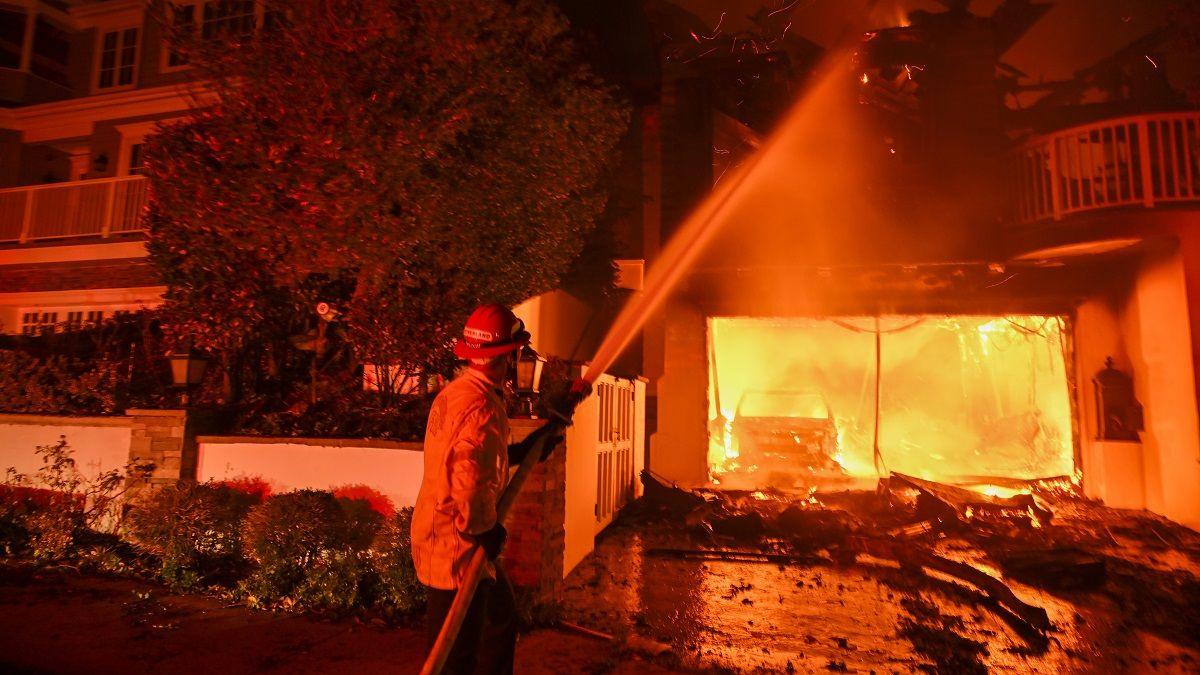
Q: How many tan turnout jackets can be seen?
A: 1